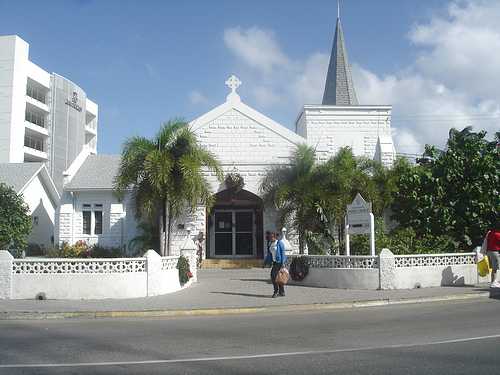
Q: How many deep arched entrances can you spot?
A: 1